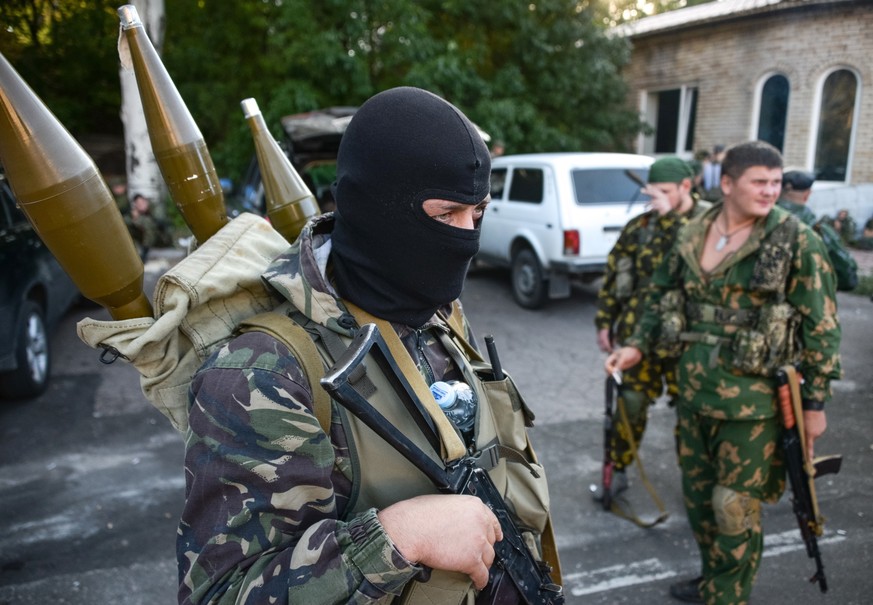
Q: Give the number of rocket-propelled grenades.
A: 3